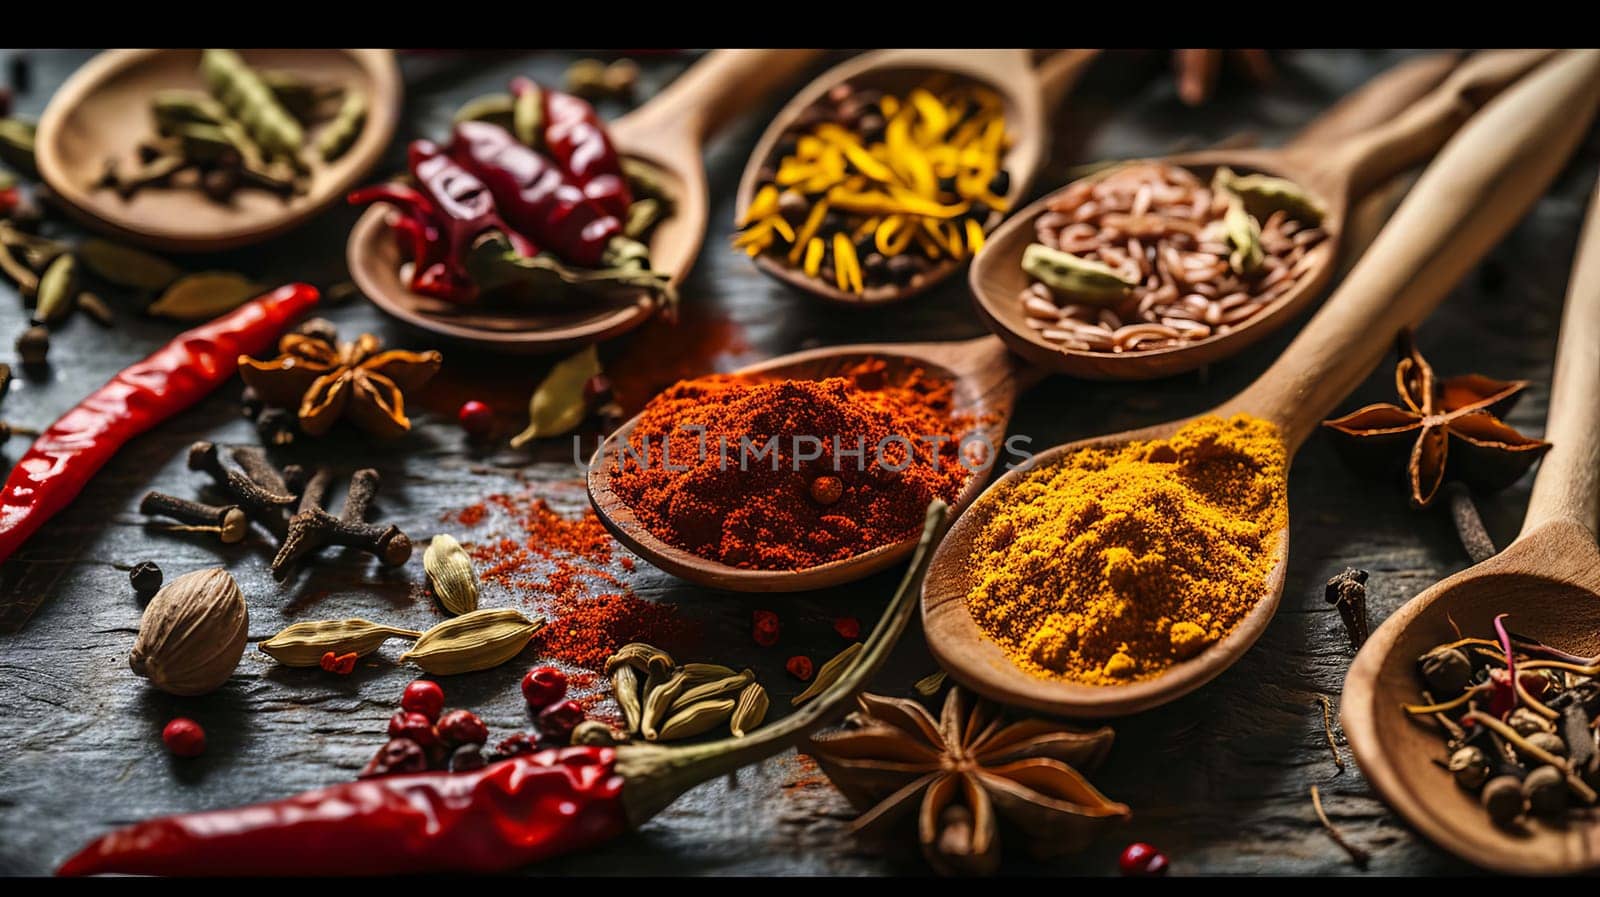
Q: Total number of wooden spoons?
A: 7